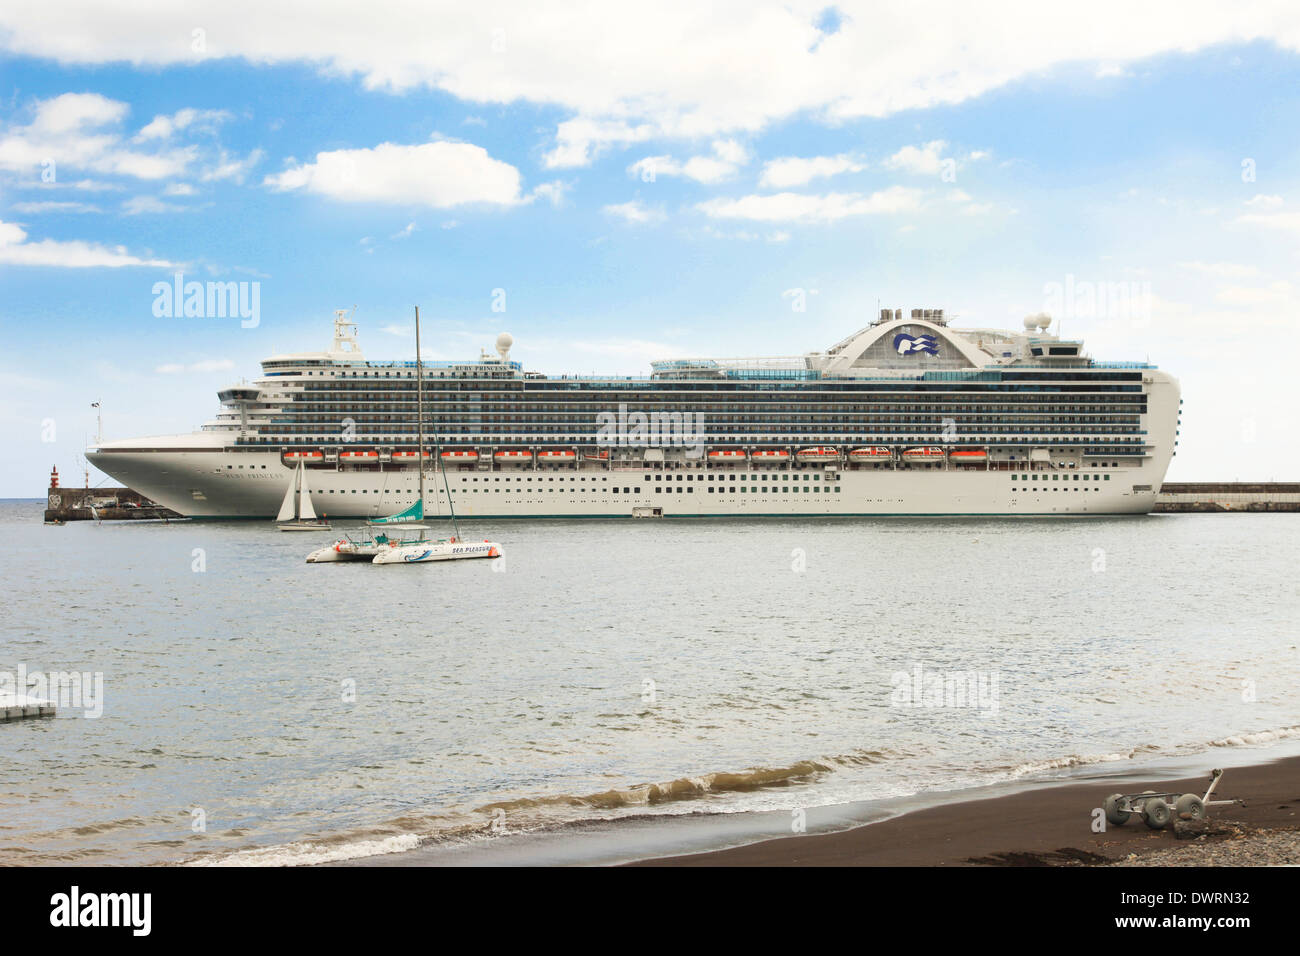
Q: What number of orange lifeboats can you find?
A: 12